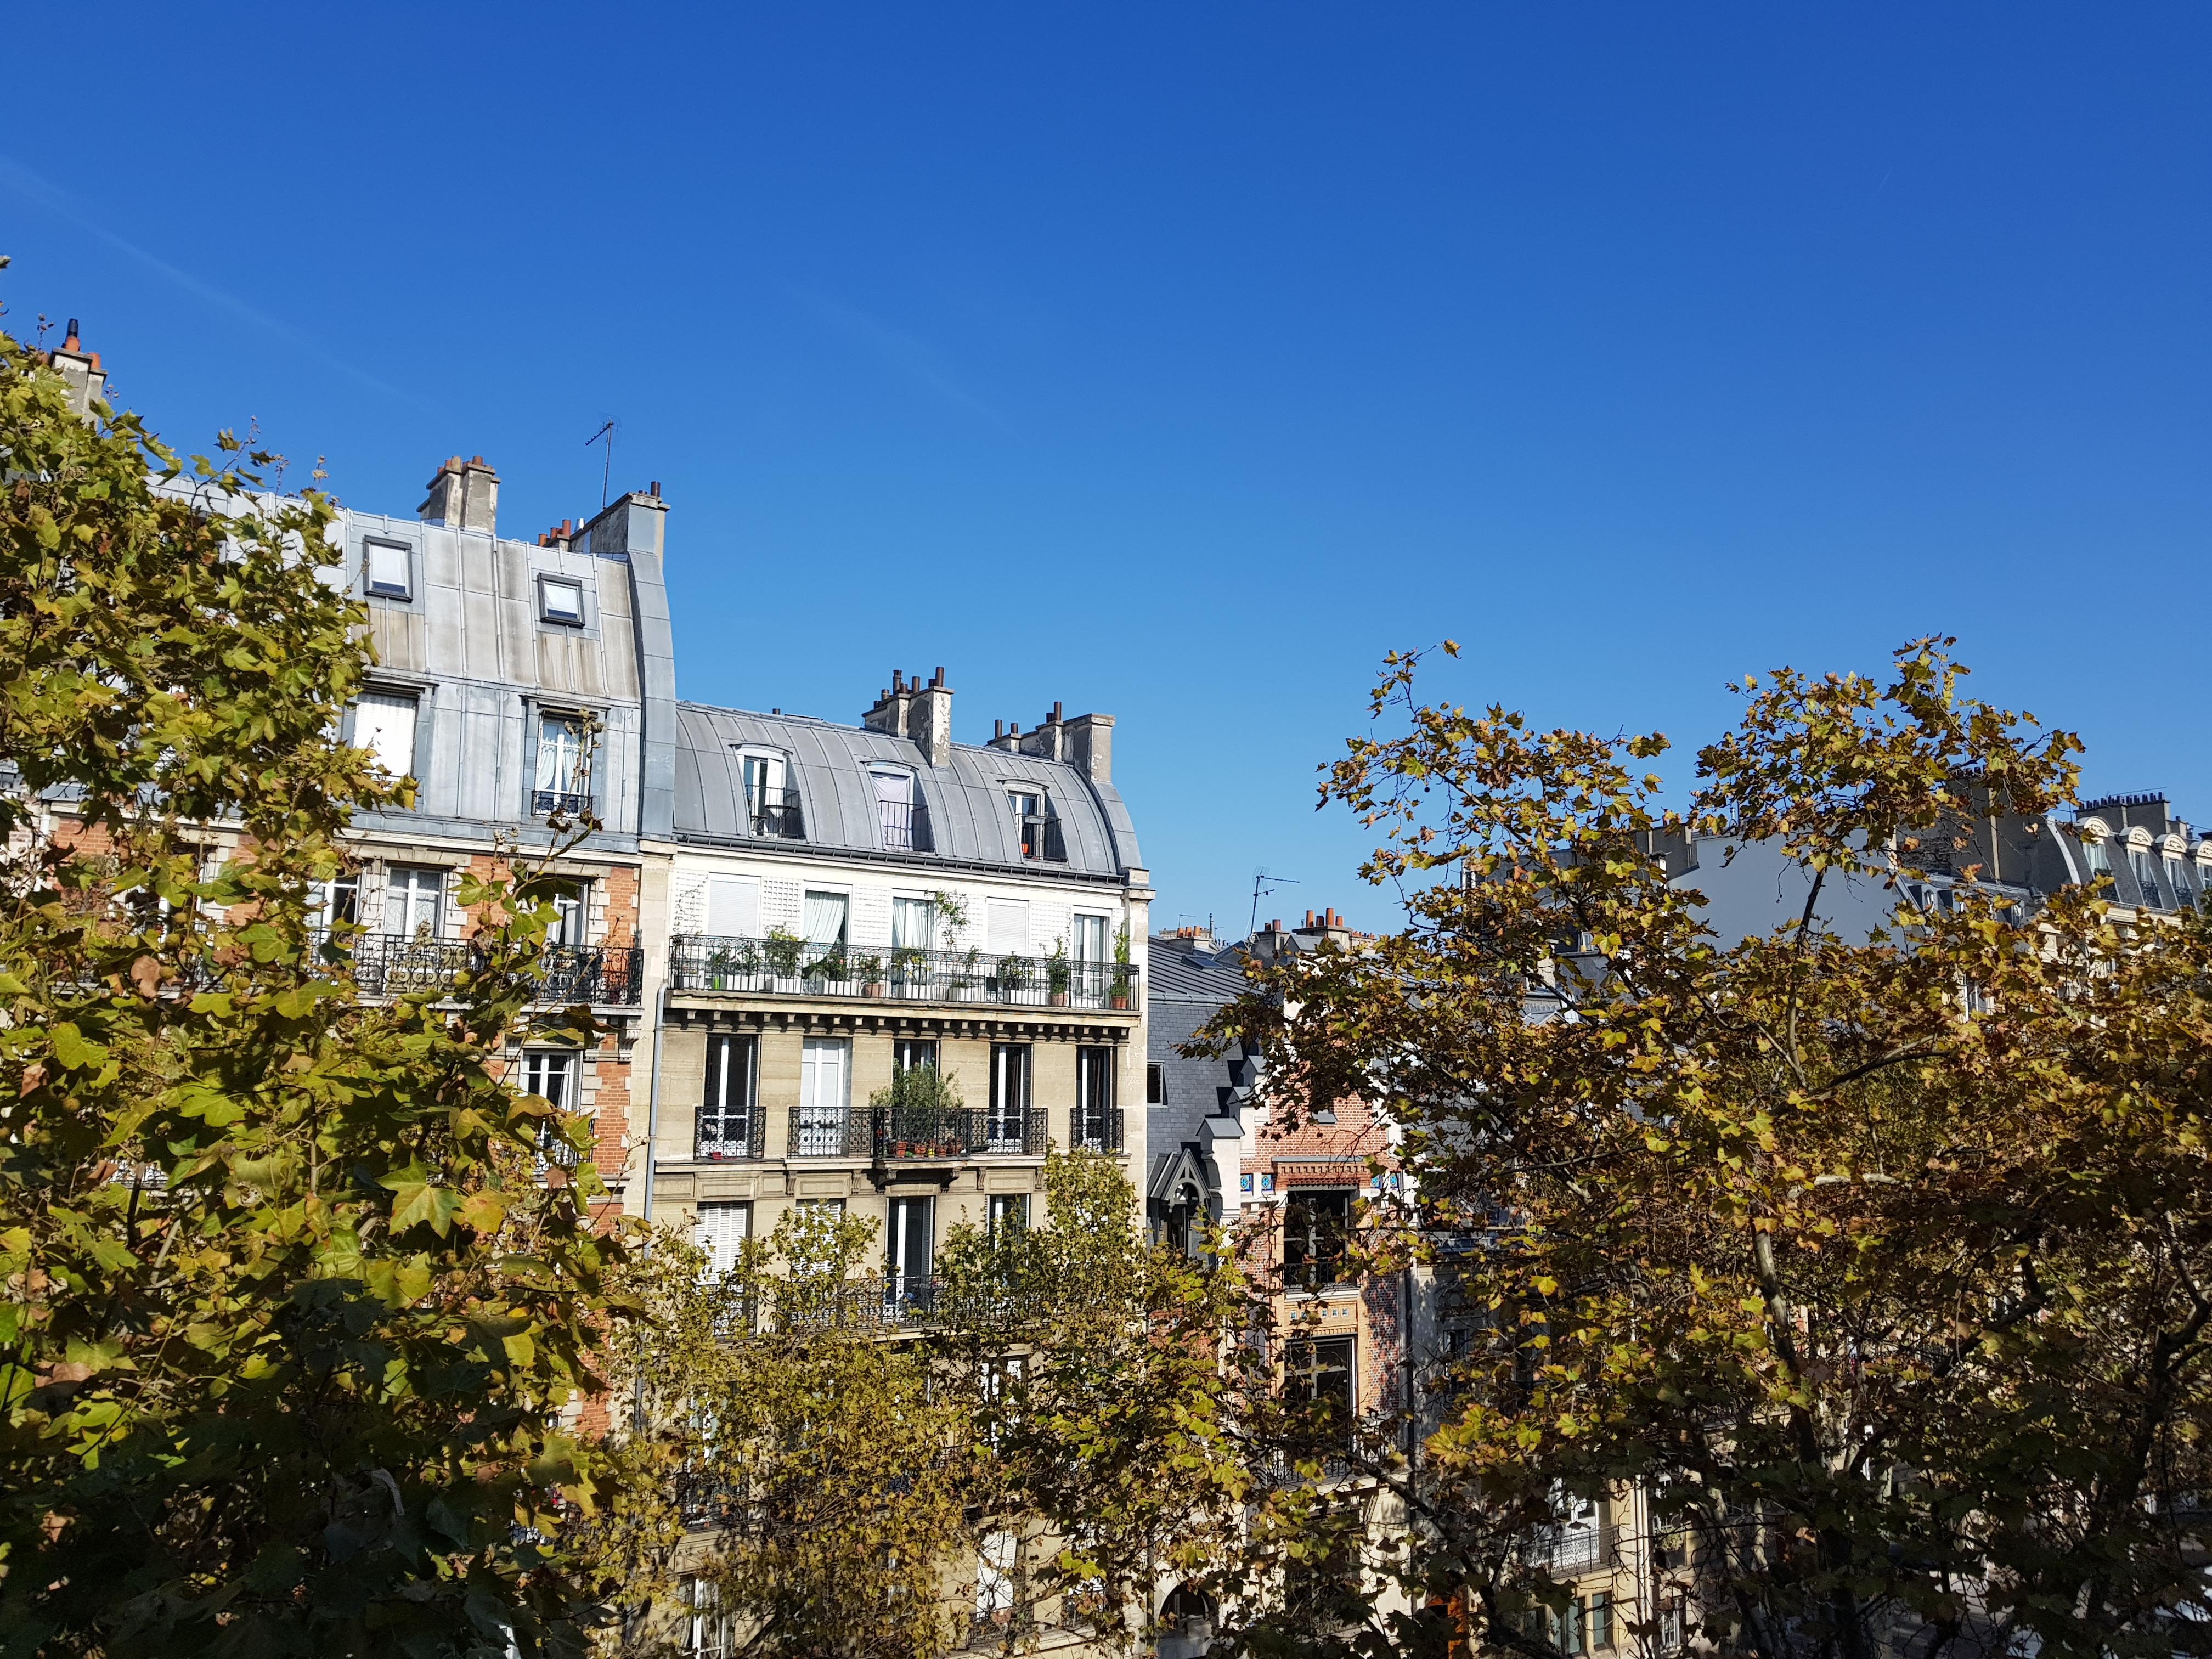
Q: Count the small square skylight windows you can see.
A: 2